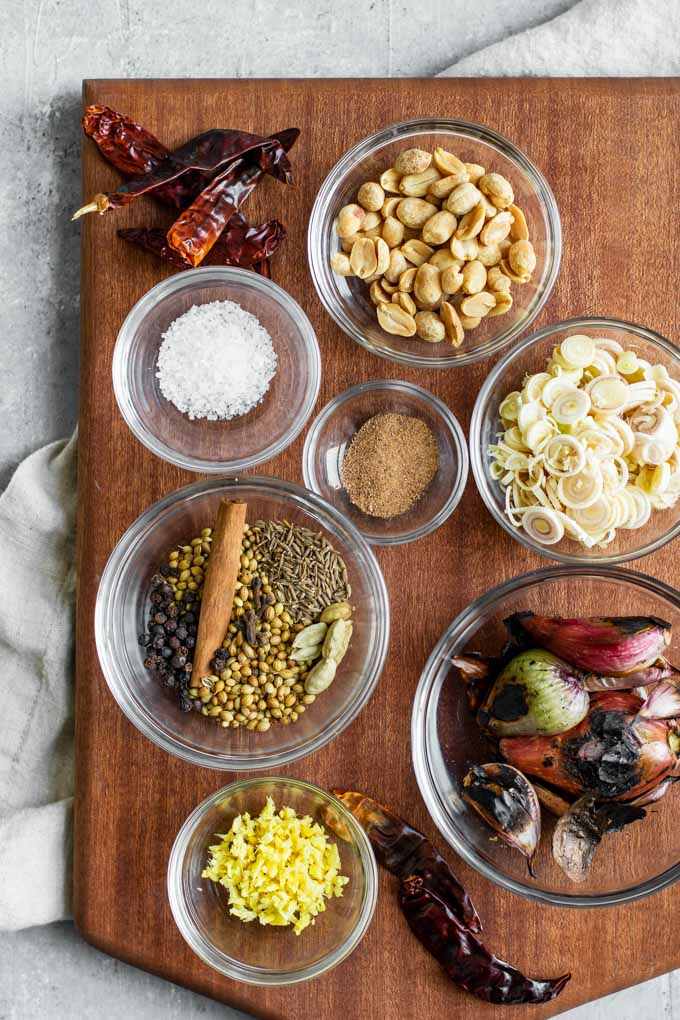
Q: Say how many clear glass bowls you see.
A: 7